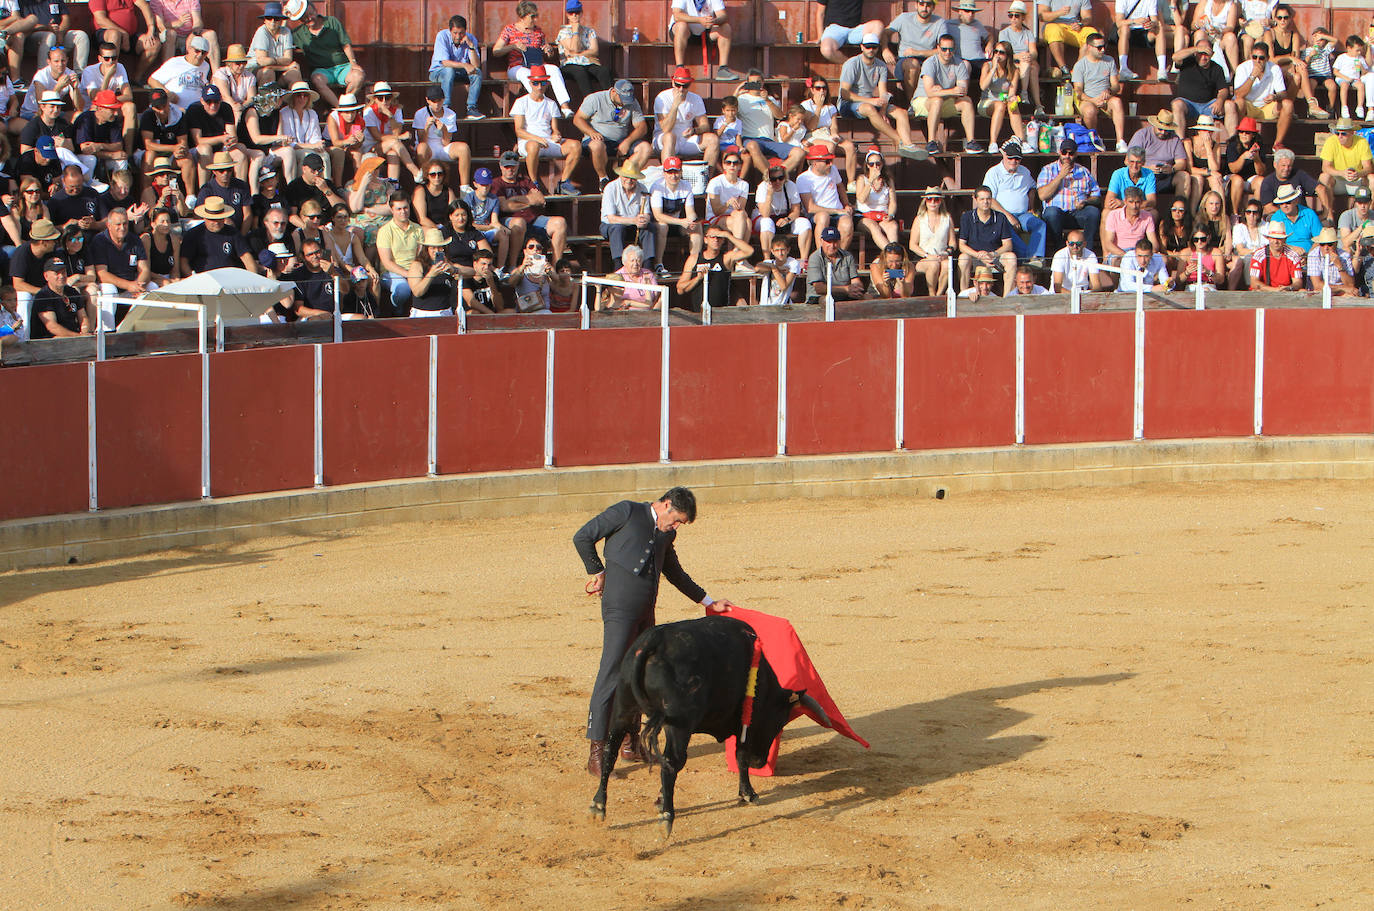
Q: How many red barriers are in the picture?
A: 12